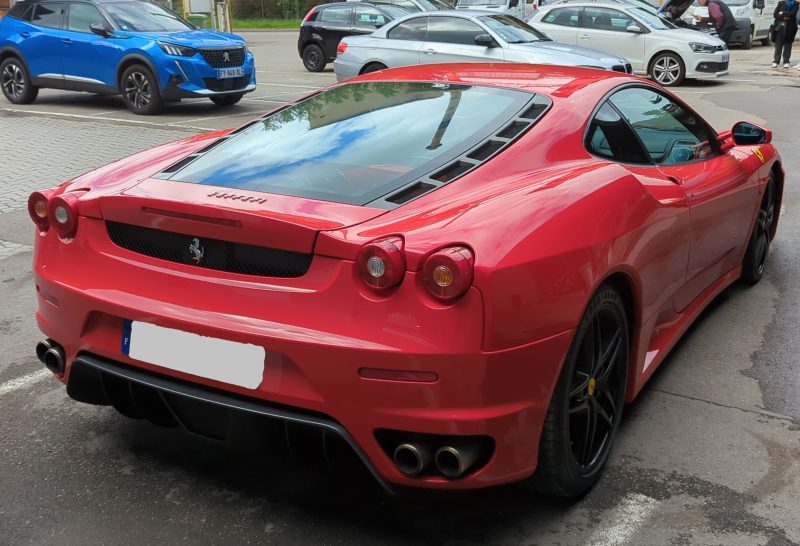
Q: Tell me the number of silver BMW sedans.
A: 1